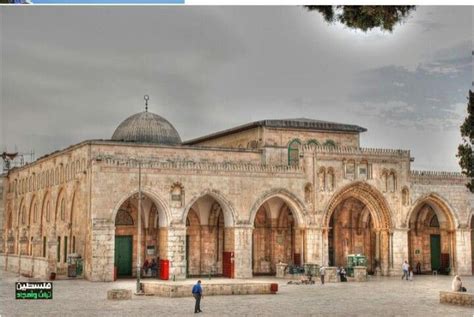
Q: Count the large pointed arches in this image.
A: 5